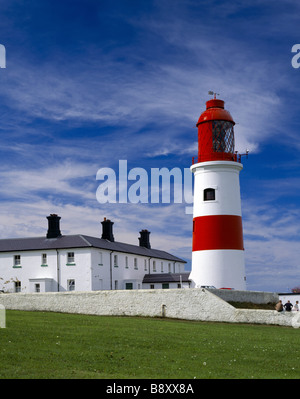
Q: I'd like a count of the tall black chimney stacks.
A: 3